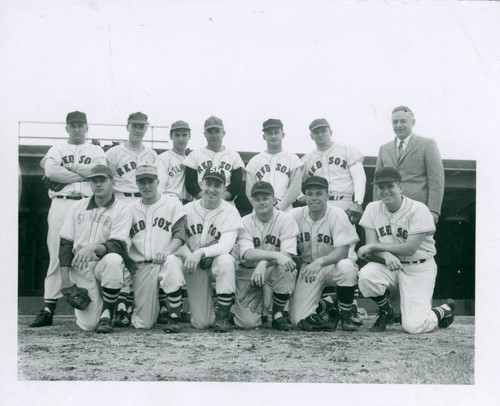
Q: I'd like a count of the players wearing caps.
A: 12